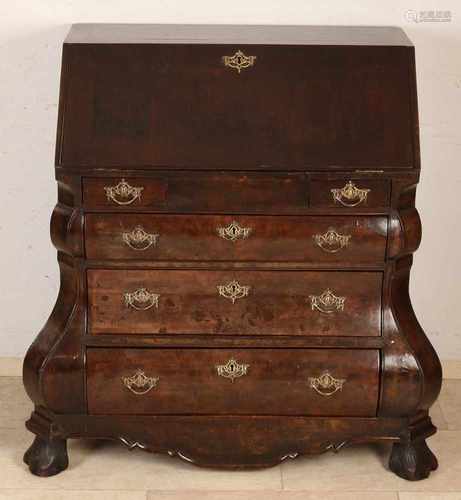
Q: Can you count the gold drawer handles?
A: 8